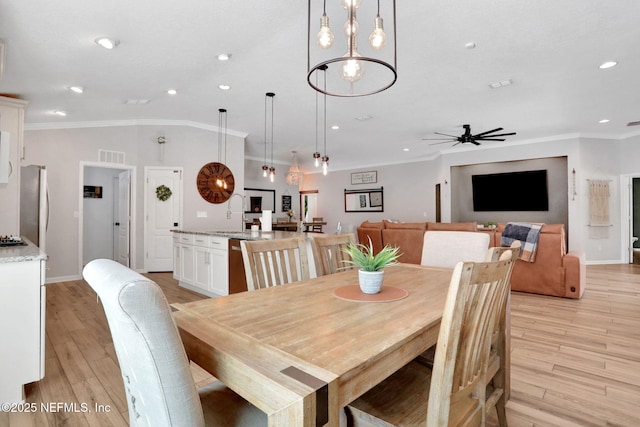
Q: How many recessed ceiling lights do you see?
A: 10